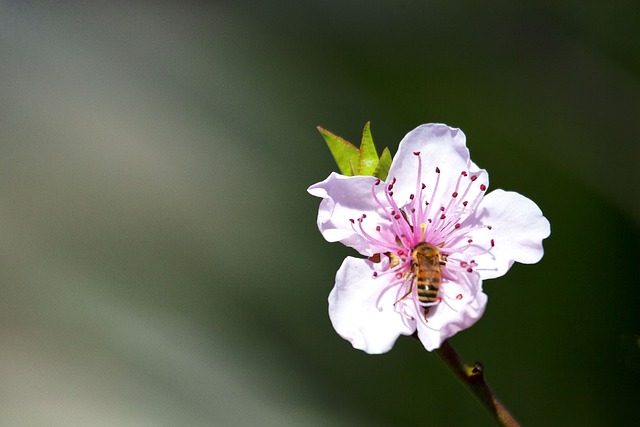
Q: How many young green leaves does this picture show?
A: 3